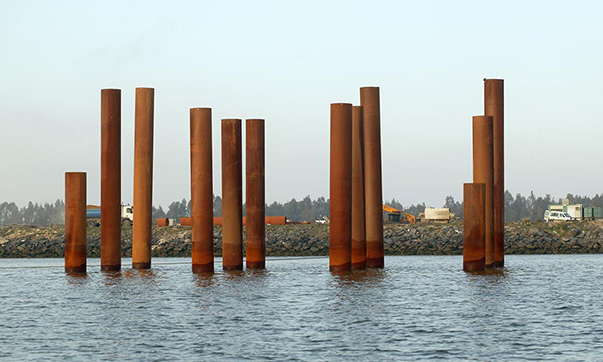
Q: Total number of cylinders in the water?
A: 12